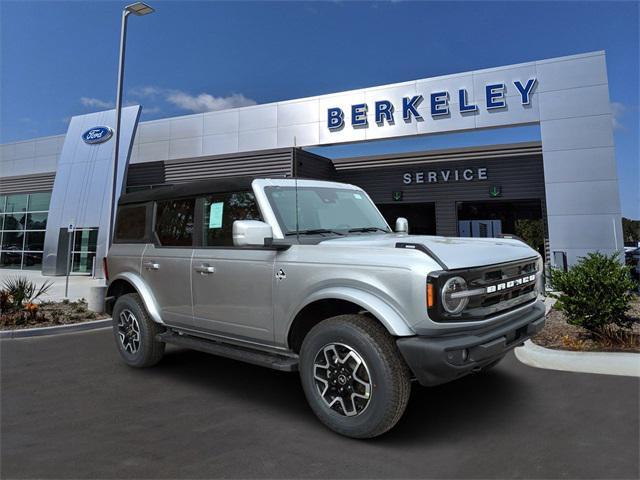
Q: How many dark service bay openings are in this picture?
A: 2